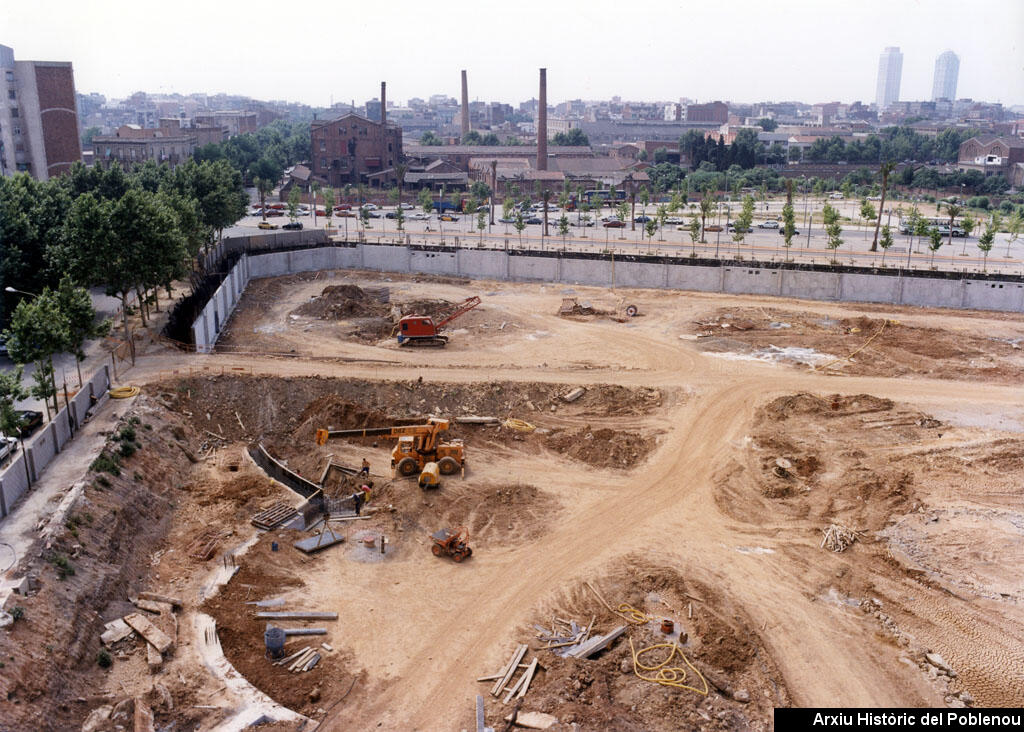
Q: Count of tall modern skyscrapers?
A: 2